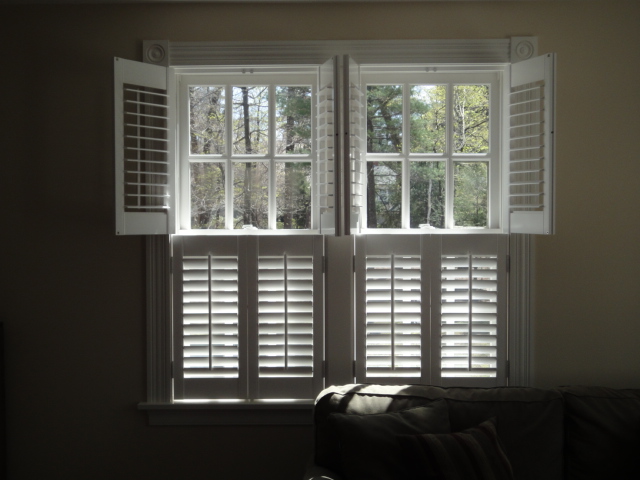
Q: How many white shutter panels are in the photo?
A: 8